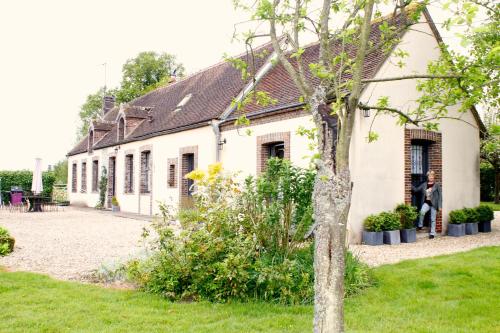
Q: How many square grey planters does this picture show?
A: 6